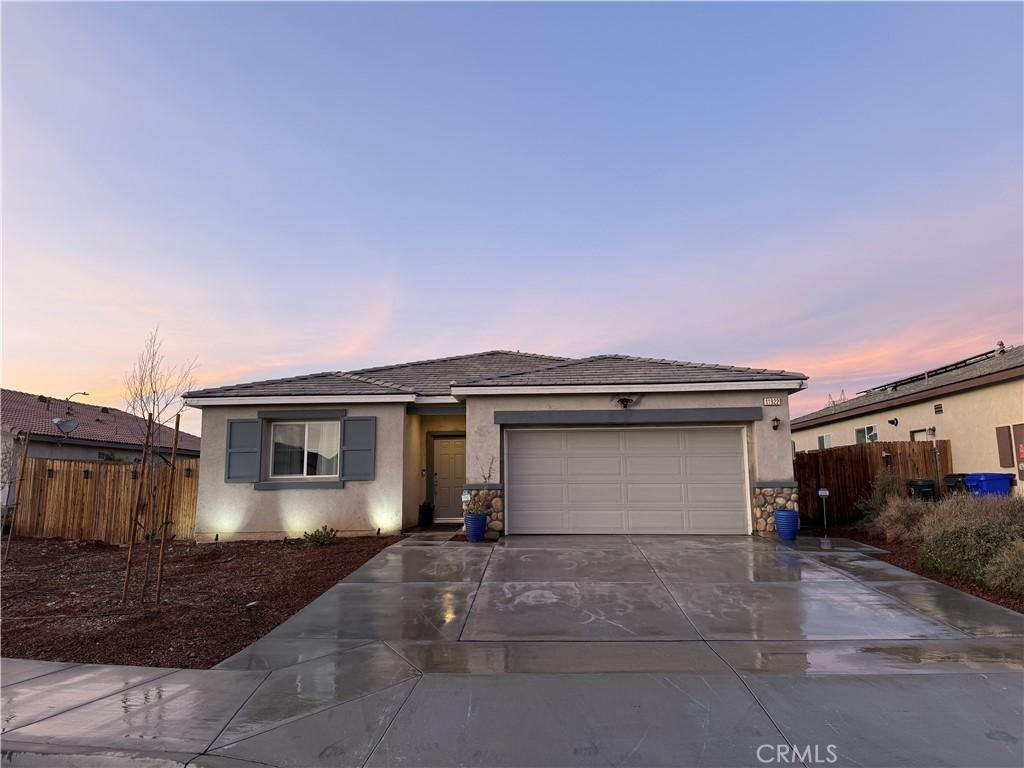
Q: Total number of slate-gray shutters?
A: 2